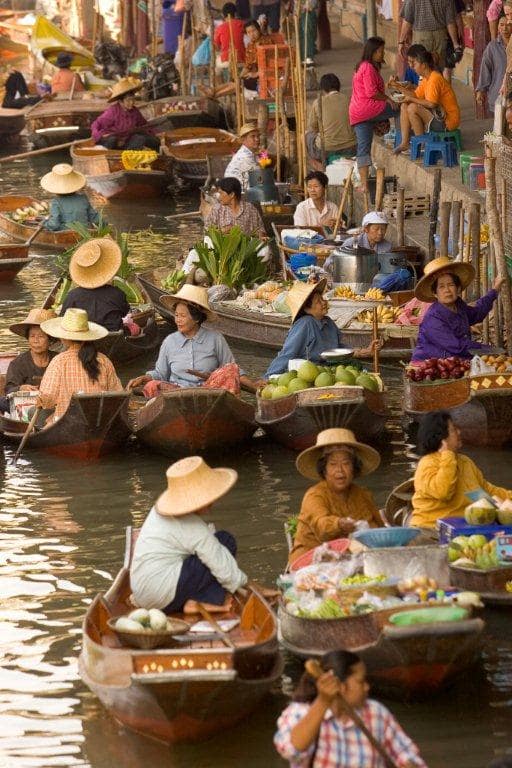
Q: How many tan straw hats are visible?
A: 11